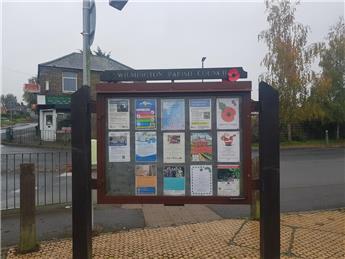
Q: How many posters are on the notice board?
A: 14